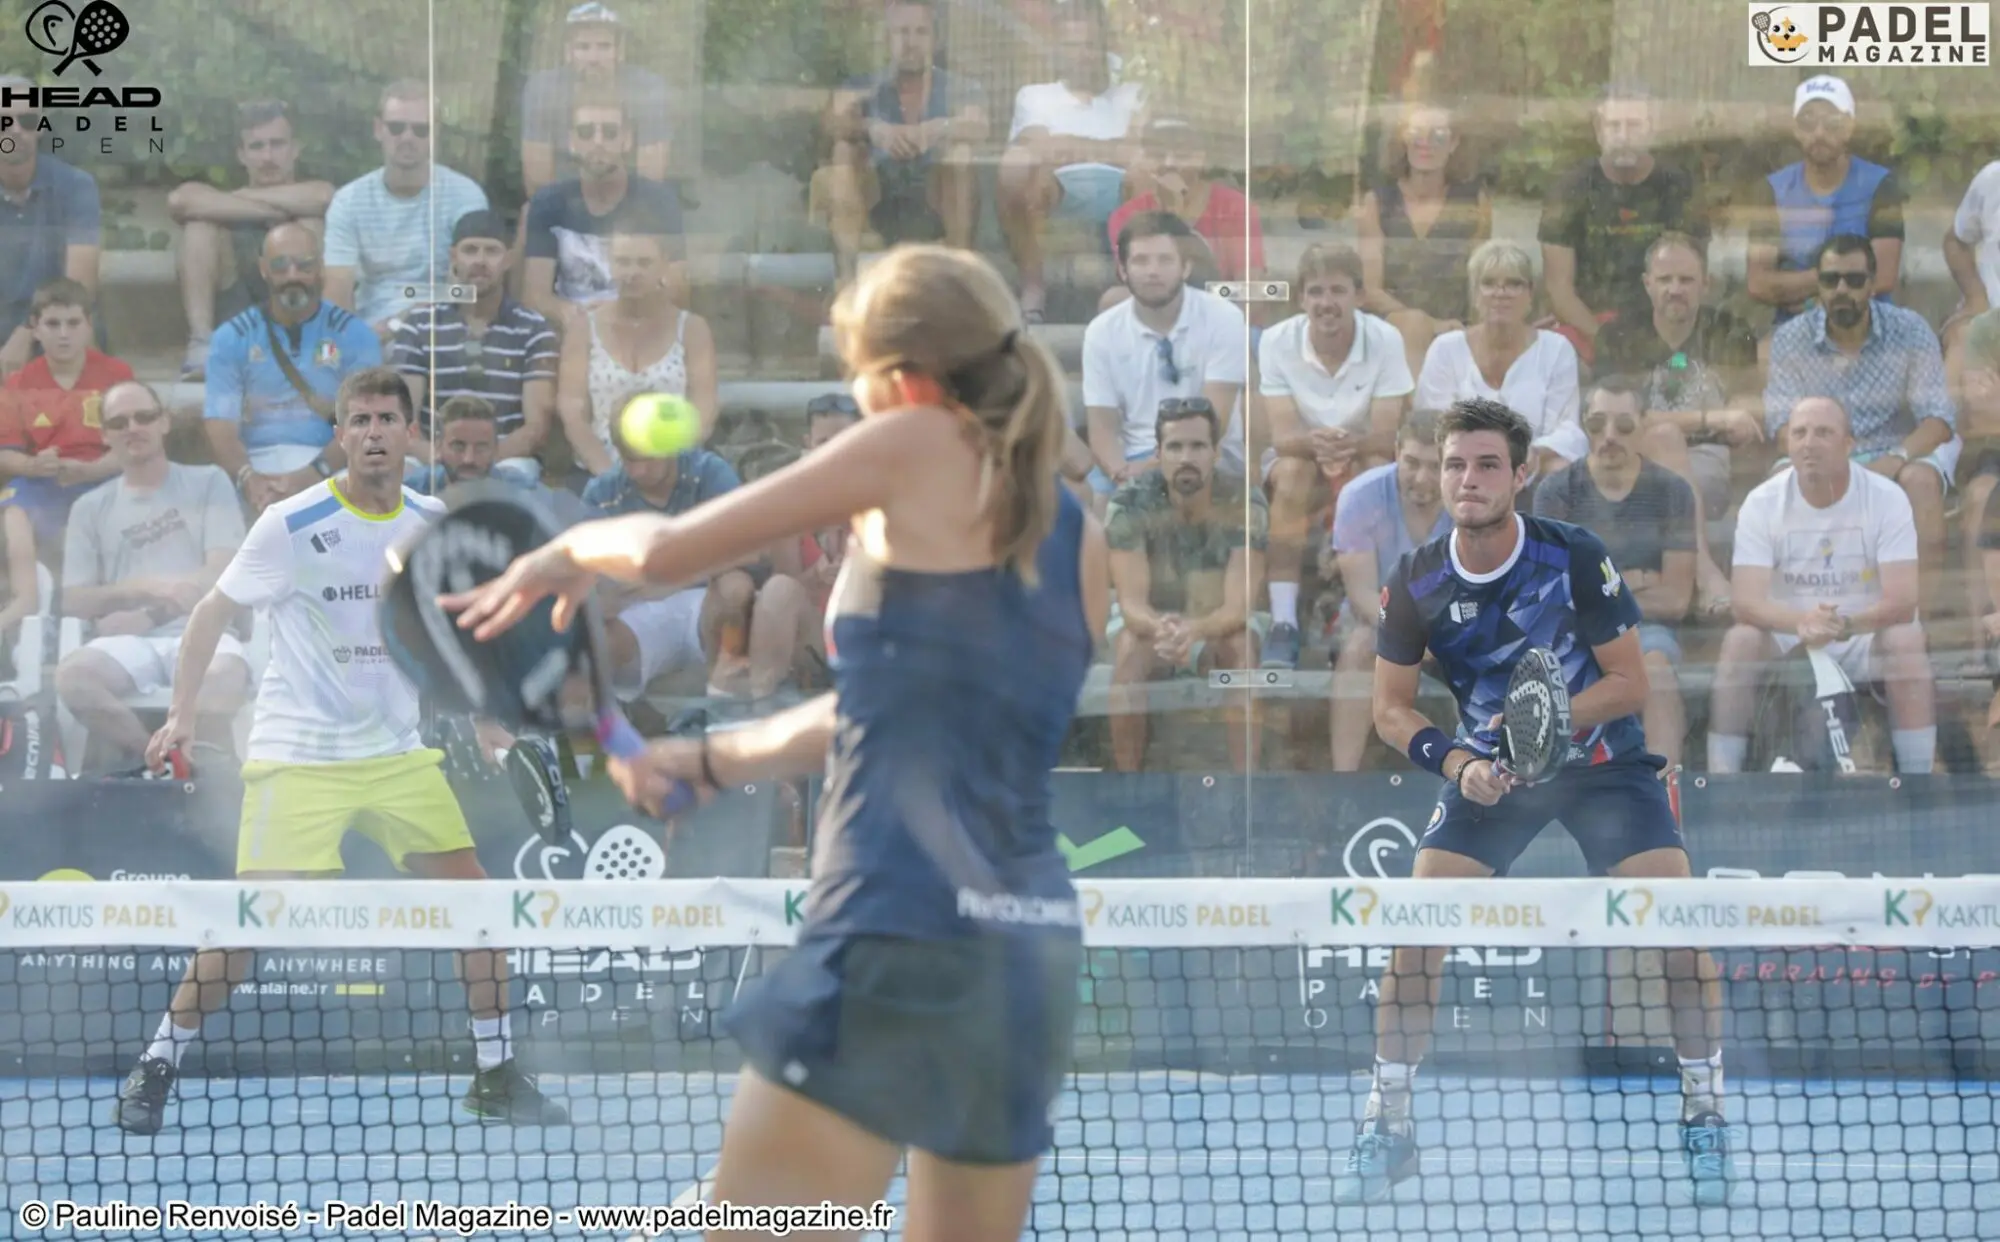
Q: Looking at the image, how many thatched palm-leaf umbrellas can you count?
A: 0